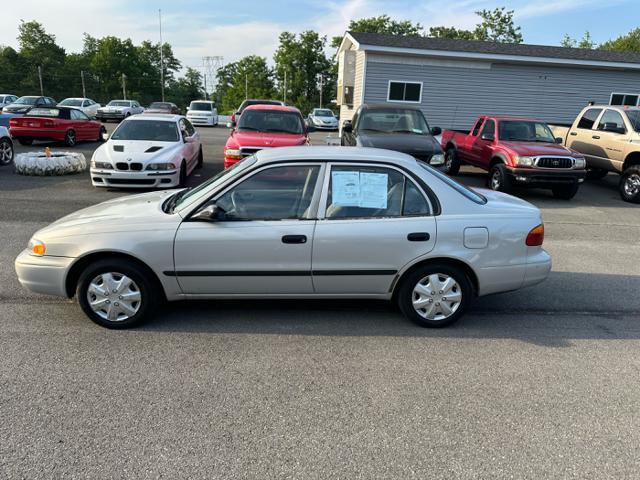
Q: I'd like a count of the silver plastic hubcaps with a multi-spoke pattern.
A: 2